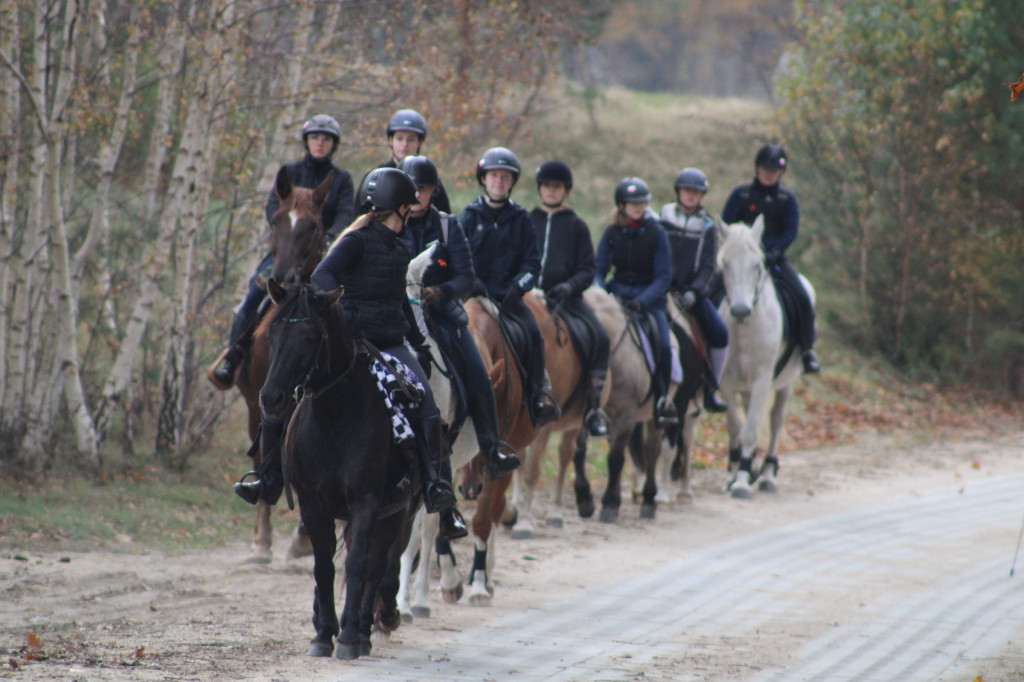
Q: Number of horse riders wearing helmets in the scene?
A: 9